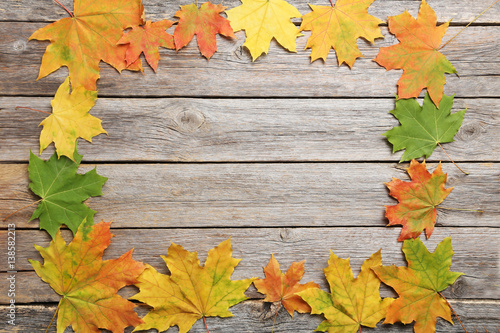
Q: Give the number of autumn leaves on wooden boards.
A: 15